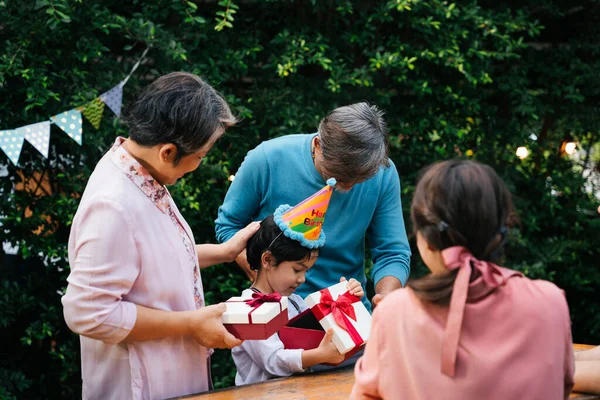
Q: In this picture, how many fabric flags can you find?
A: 5